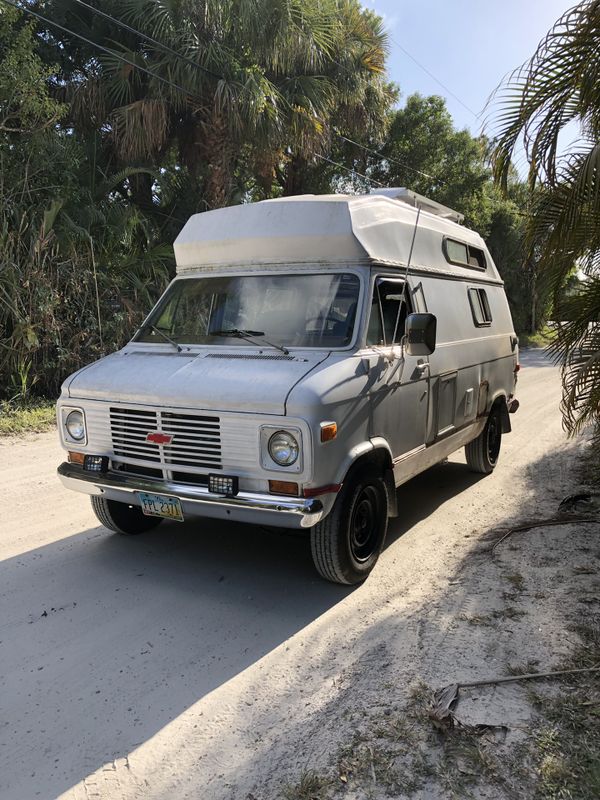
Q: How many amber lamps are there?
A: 3